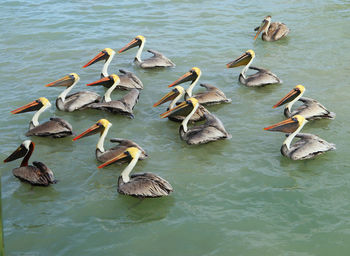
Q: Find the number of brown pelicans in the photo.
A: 15